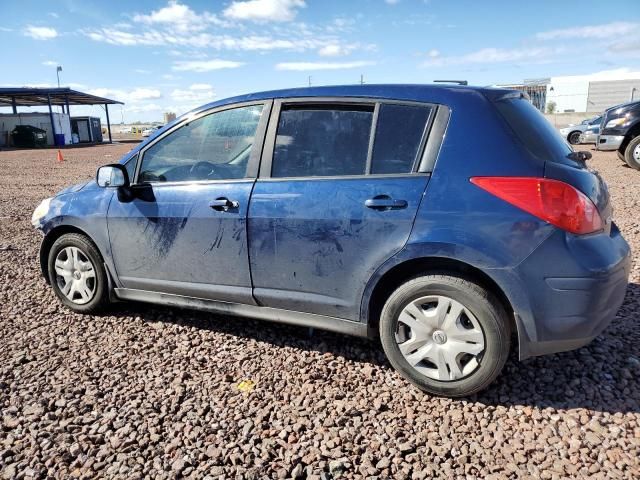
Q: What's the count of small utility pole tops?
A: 2